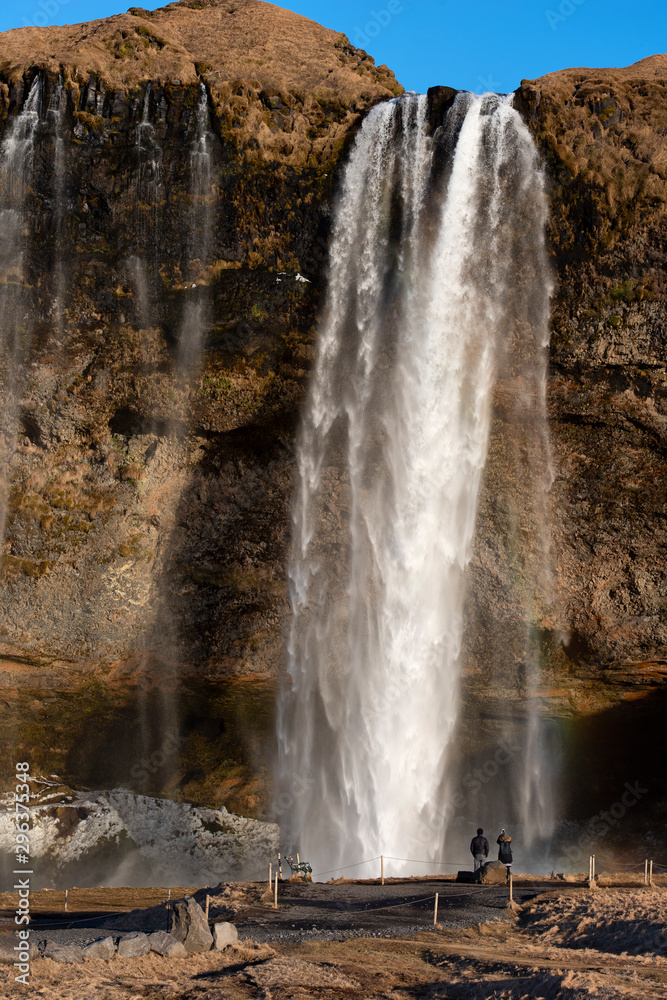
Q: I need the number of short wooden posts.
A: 14